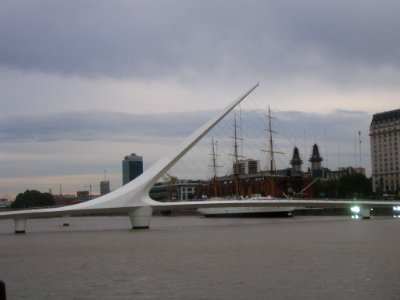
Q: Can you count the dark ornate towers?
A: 2